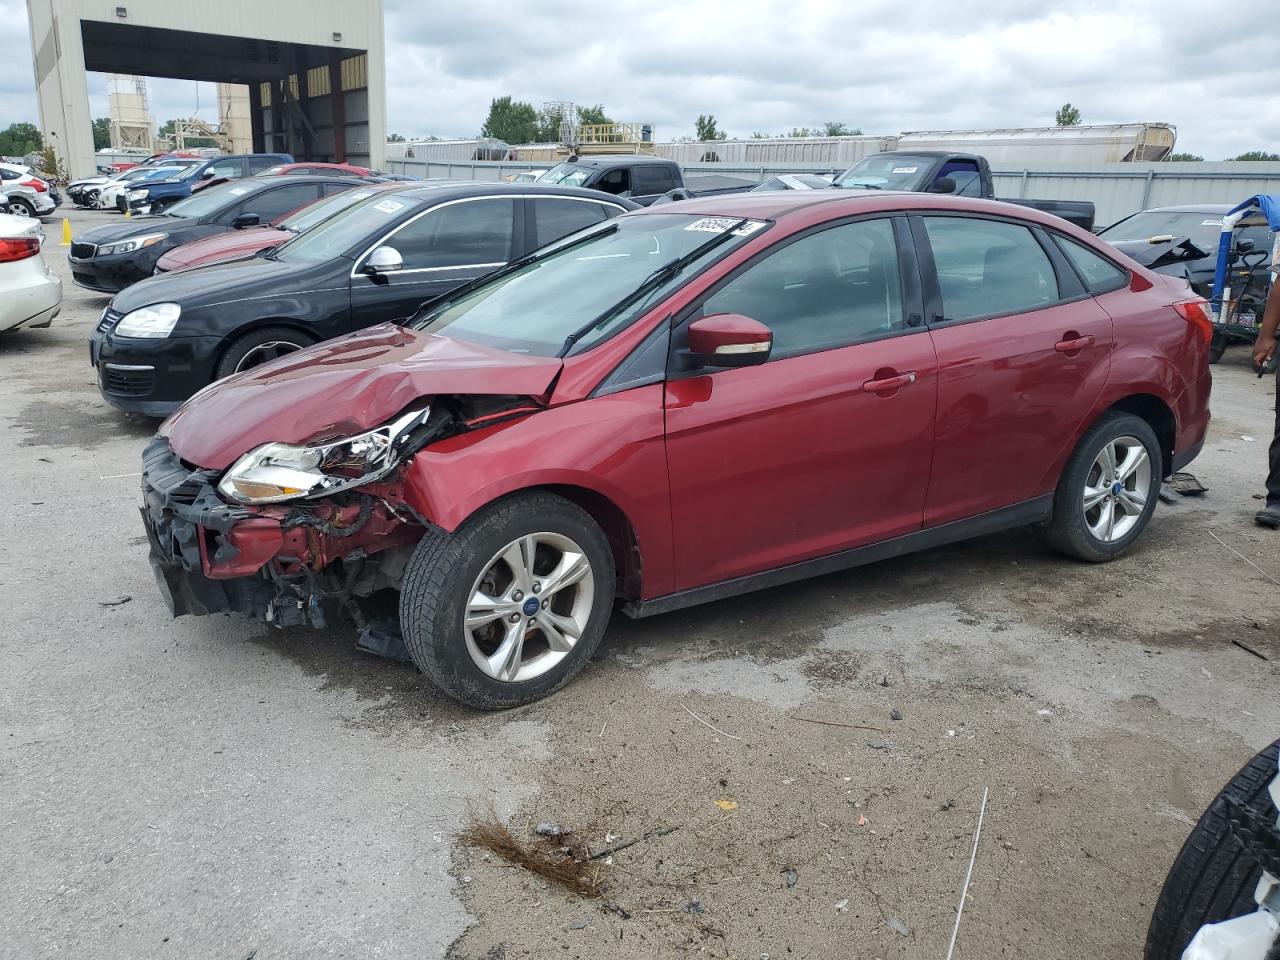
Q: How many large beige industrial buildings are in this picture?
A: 1